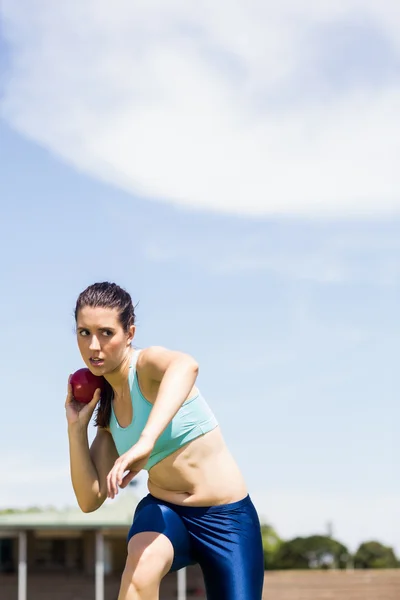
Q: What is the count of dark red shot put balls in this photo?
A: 1